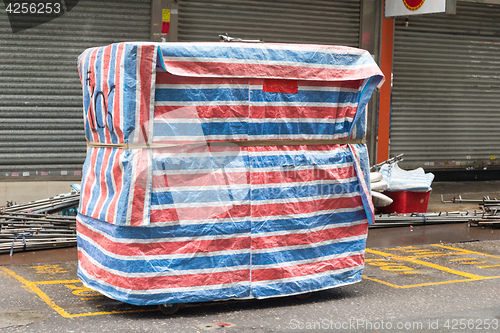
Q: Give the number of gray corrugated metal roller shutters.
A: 3